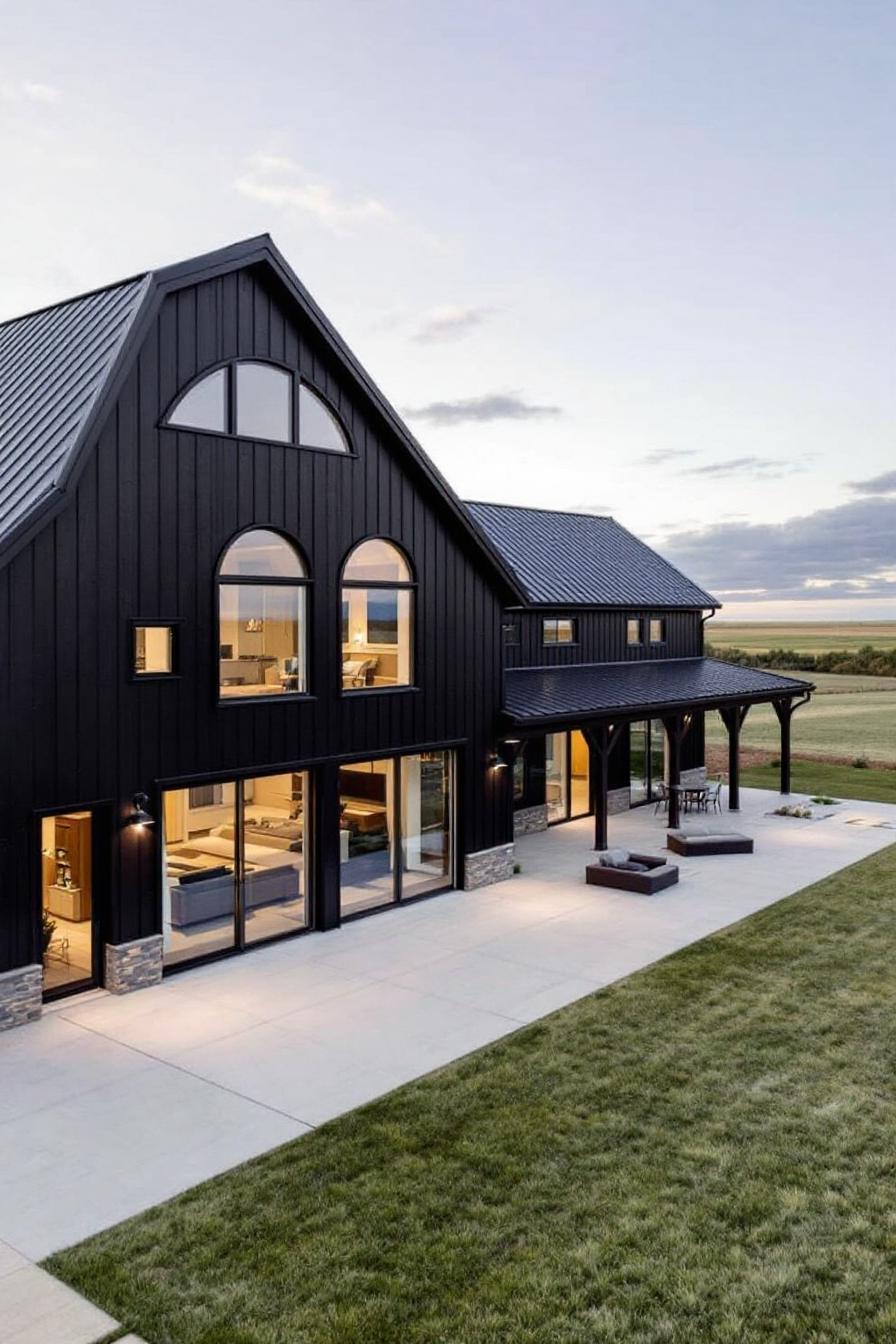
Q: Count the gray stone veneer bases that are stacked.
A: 6